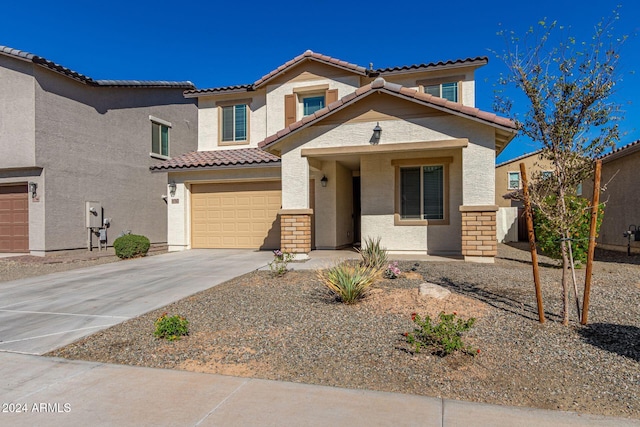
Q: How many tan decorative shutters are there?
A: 2